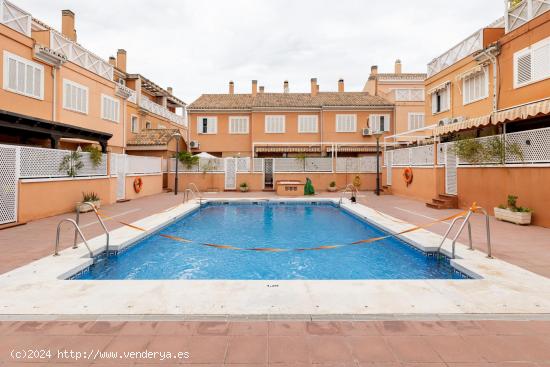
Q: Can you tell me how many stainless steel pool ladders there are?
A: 4